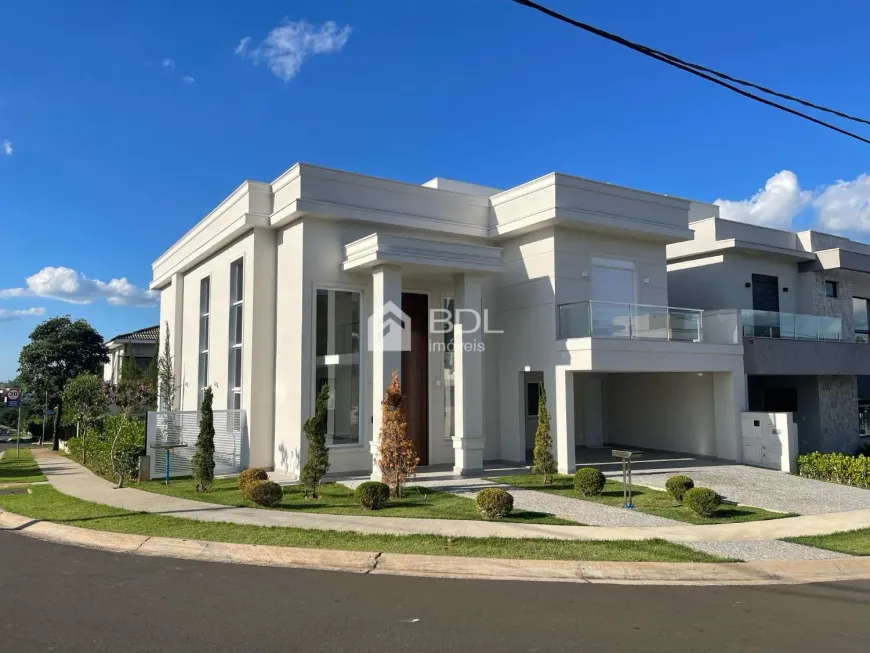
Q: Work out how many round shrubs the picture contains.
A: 7